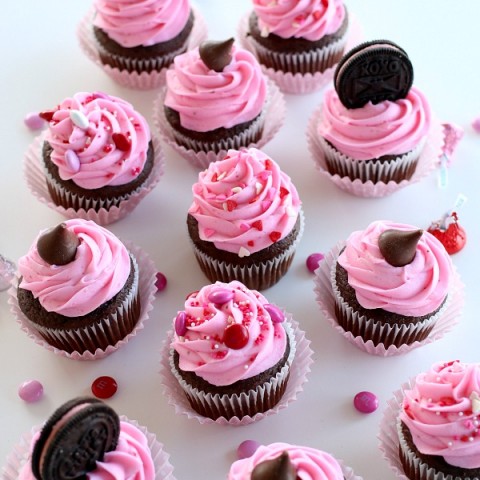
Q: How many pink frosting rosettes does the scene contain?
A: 12